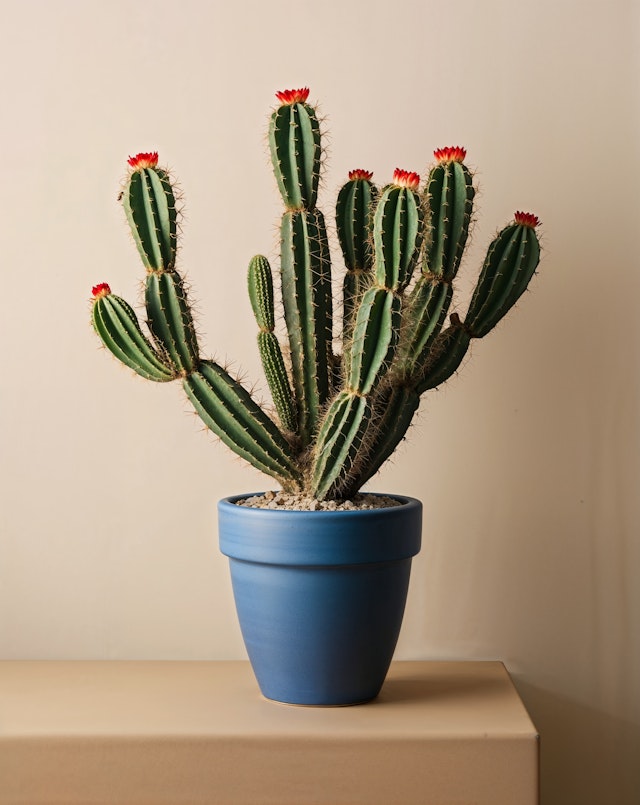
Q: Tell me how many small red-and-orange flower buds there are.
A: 7